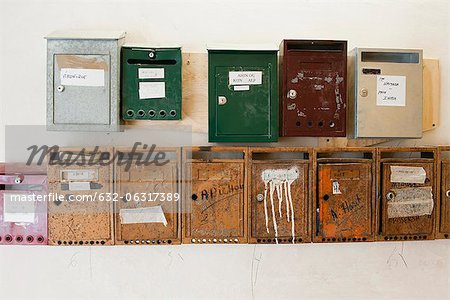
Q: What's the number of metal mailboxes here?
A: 13